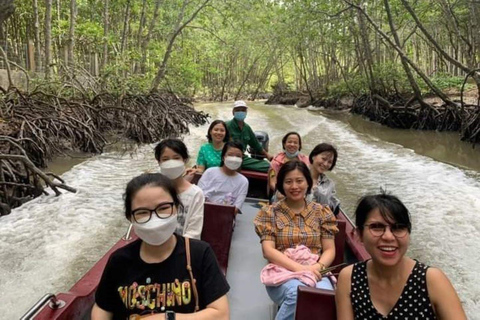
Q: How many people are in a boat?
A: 9